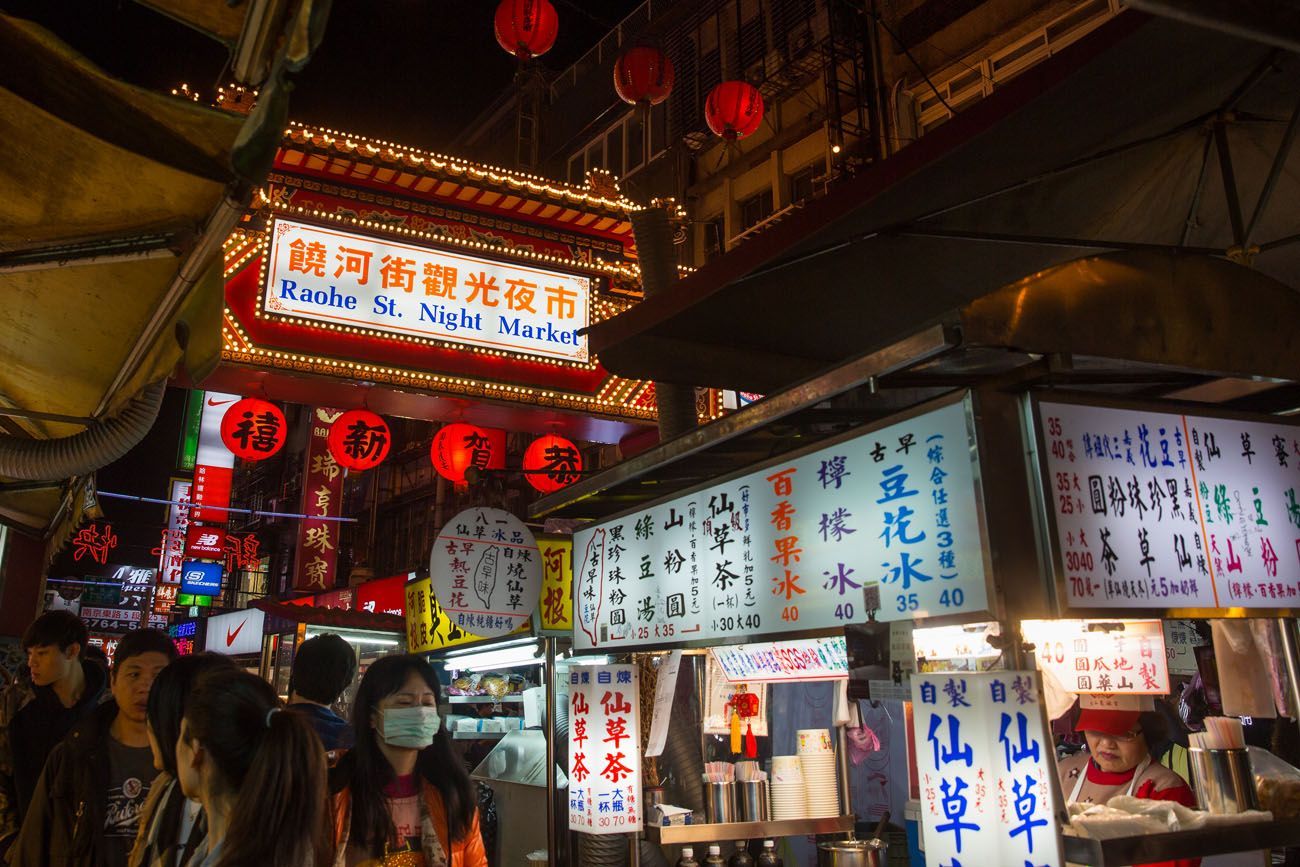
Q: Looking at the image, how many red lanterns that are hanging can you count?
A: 7